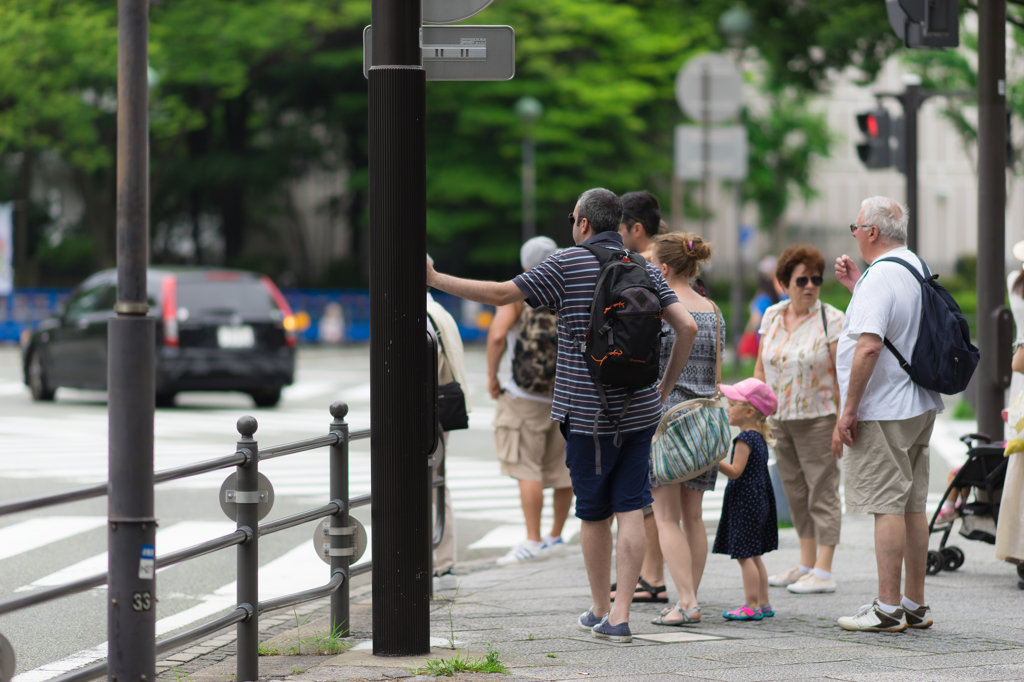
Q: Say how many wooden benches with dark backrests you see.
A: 0